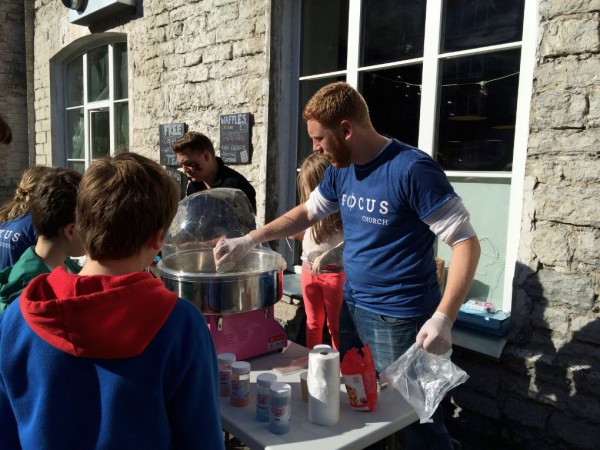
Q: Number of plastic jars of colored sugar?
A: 4